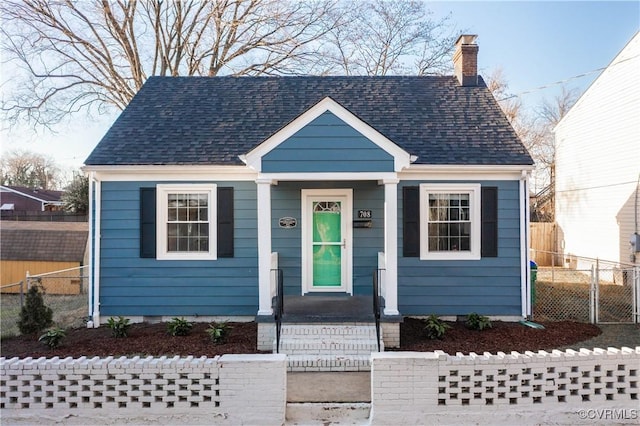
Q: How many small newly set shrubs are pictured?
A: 6